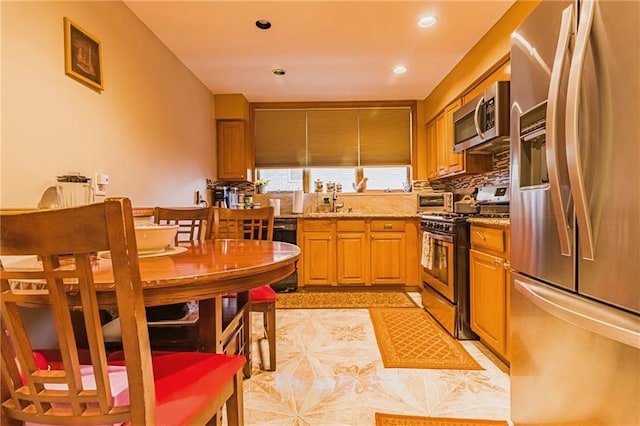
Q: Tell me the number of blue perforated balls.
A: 0